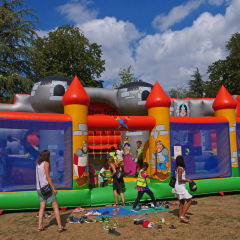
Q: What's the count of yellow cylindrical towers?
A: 3